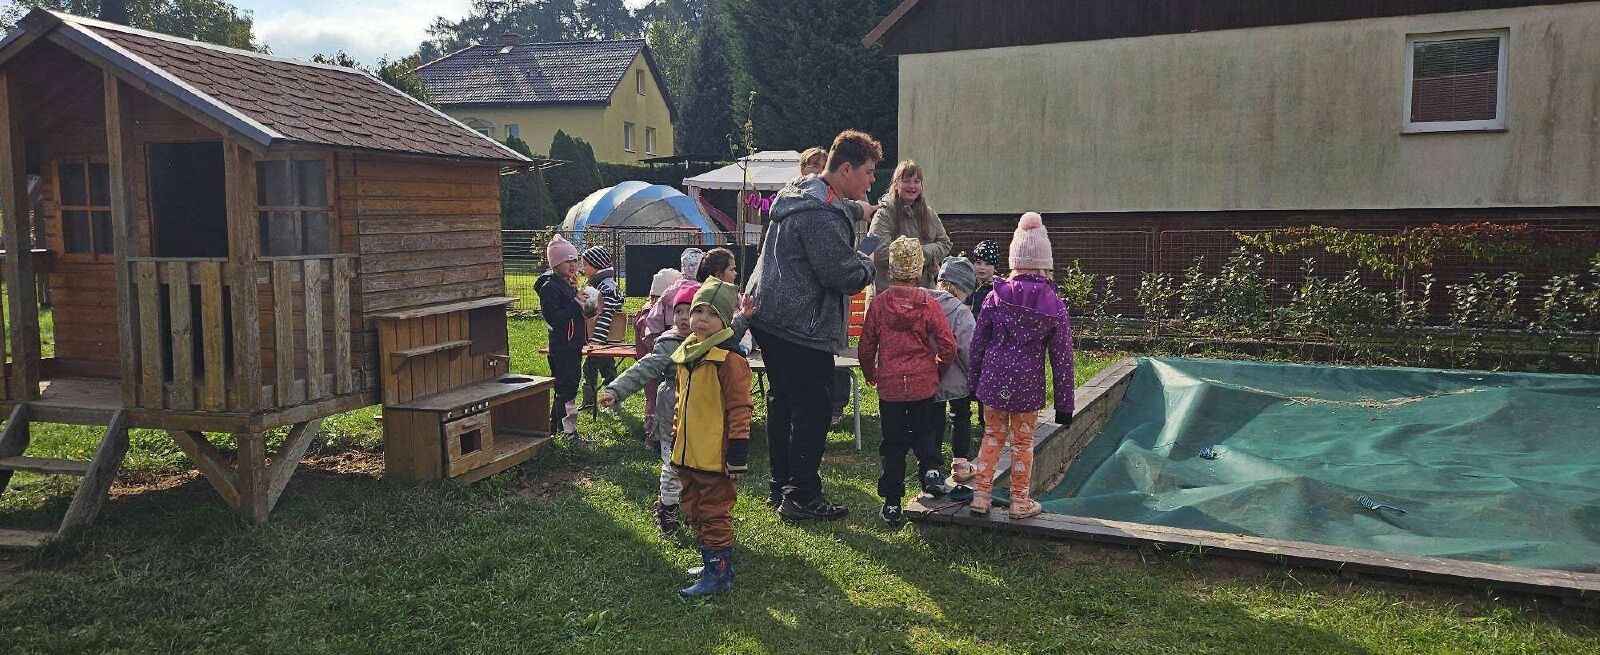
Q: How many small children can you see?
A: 11